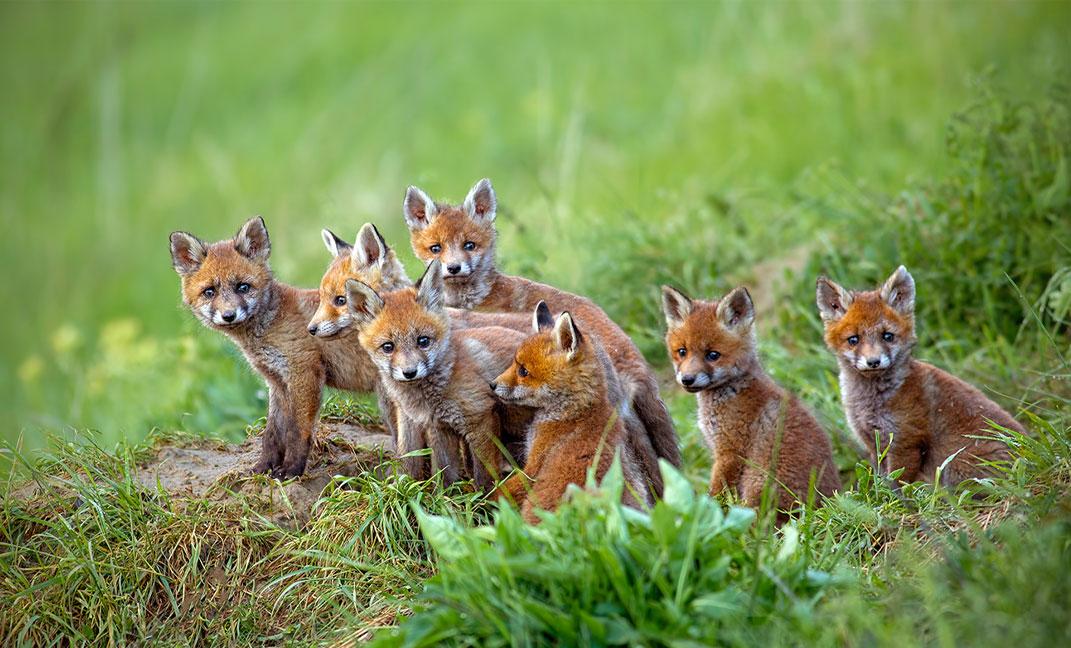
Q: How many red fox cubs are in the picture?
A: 7